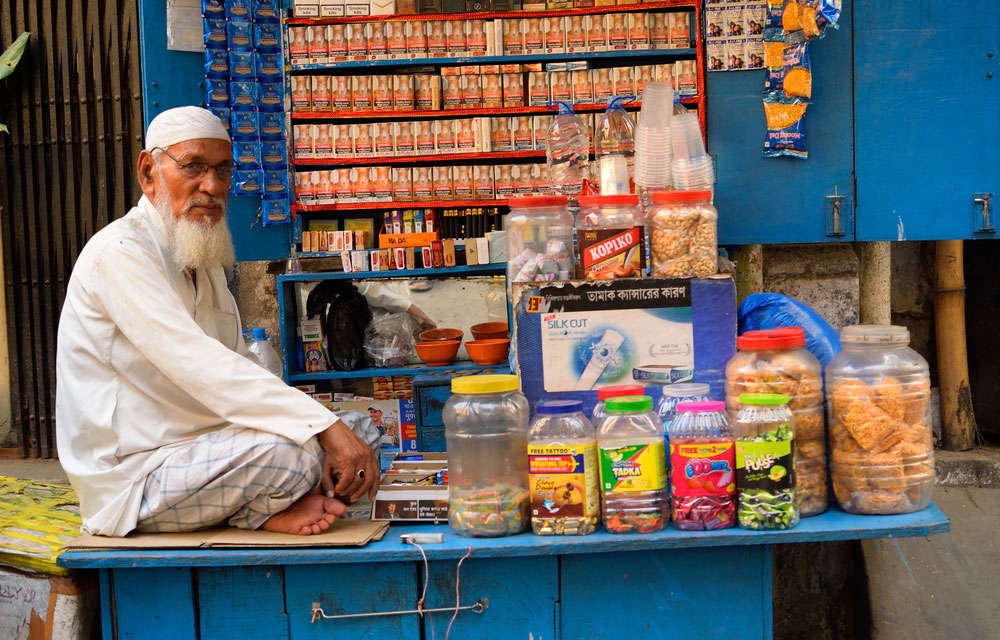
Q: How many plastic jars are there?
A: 12